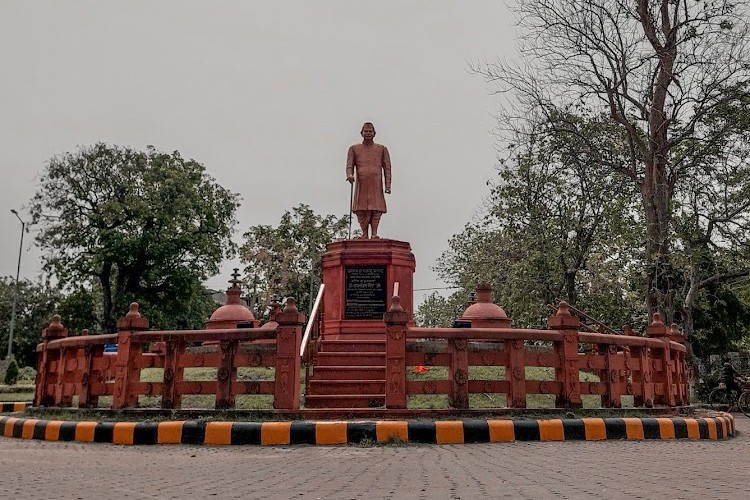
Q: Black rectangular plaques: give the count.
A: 1